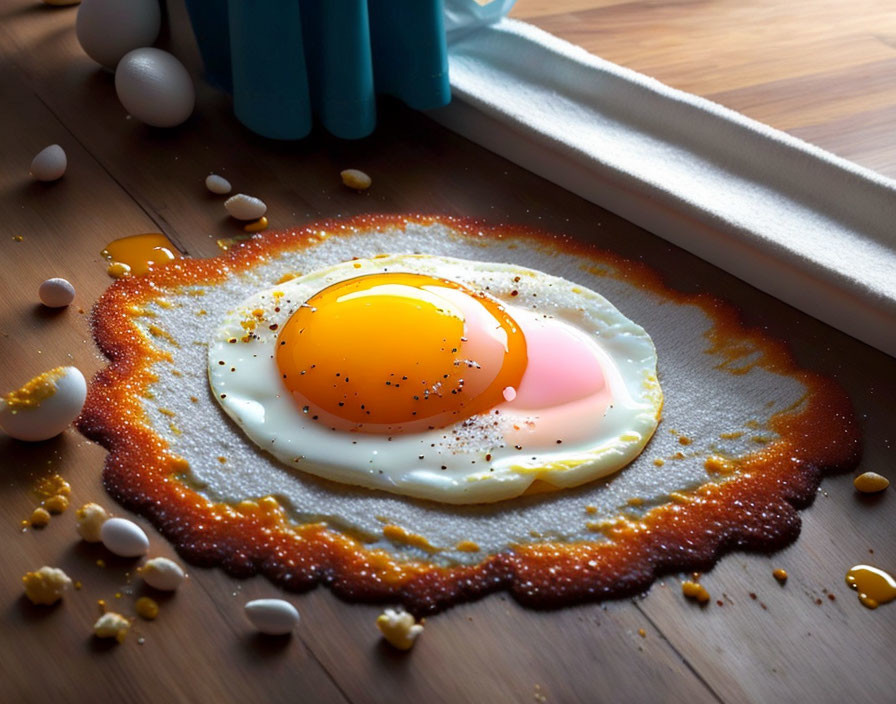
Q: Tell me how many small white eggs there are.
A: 7